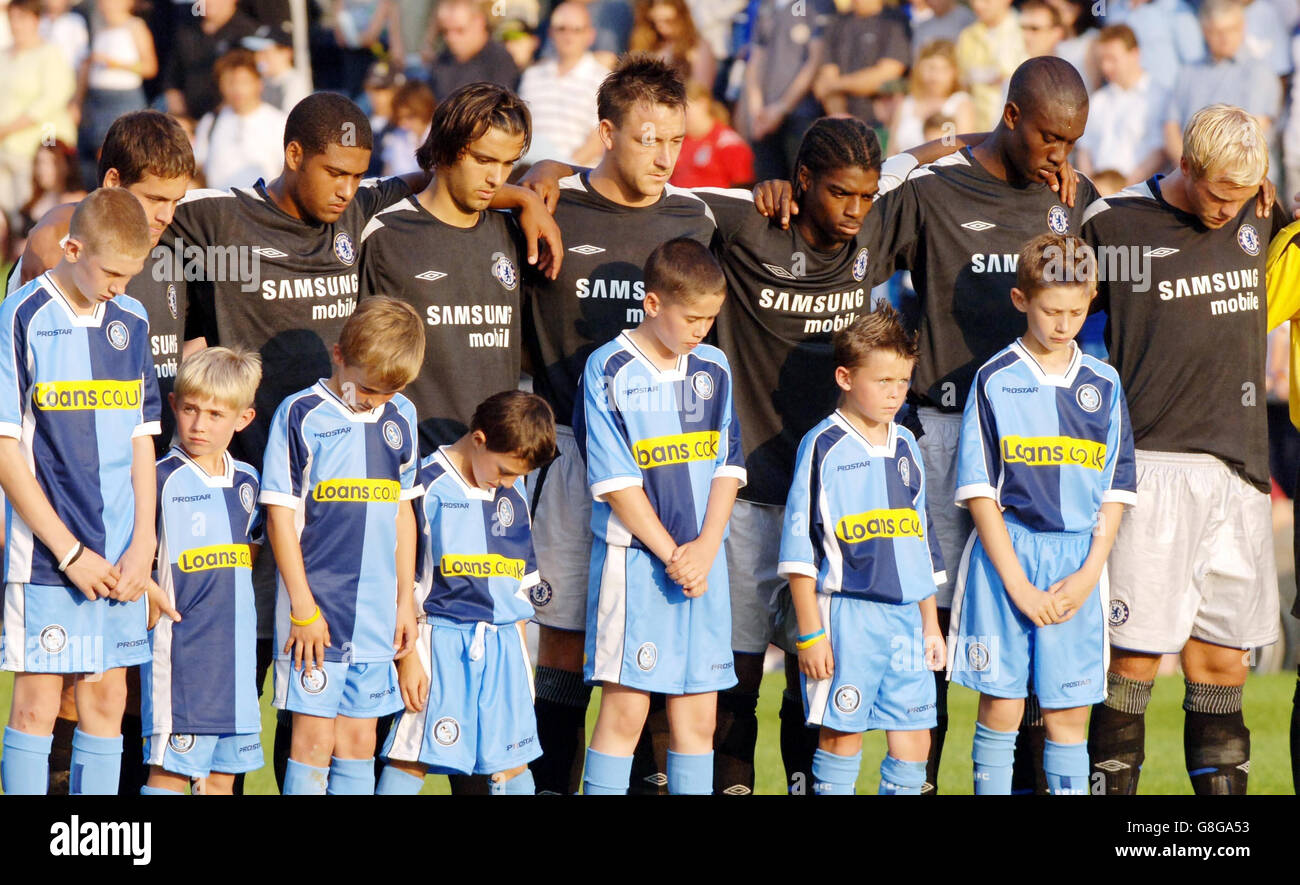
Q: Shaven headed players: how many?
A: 1